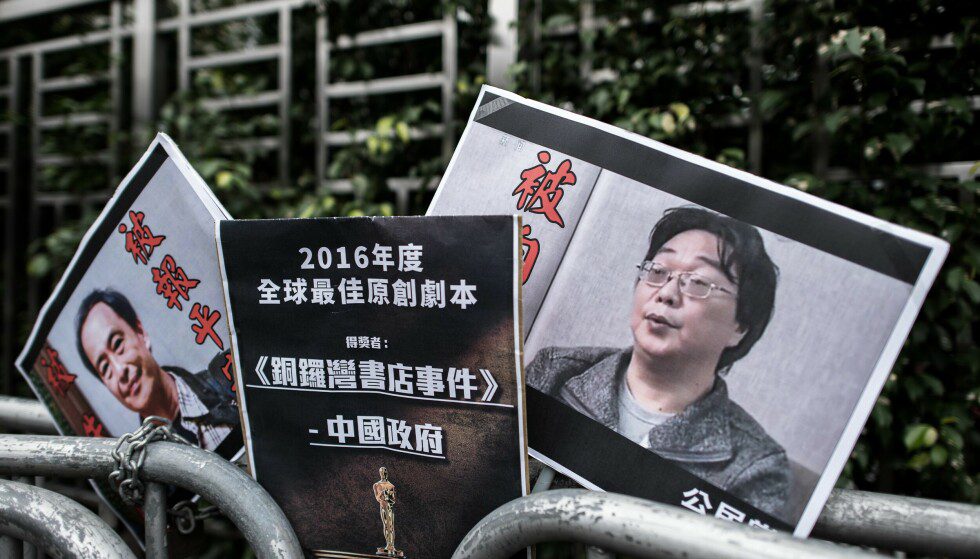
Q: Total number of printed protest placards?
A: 3